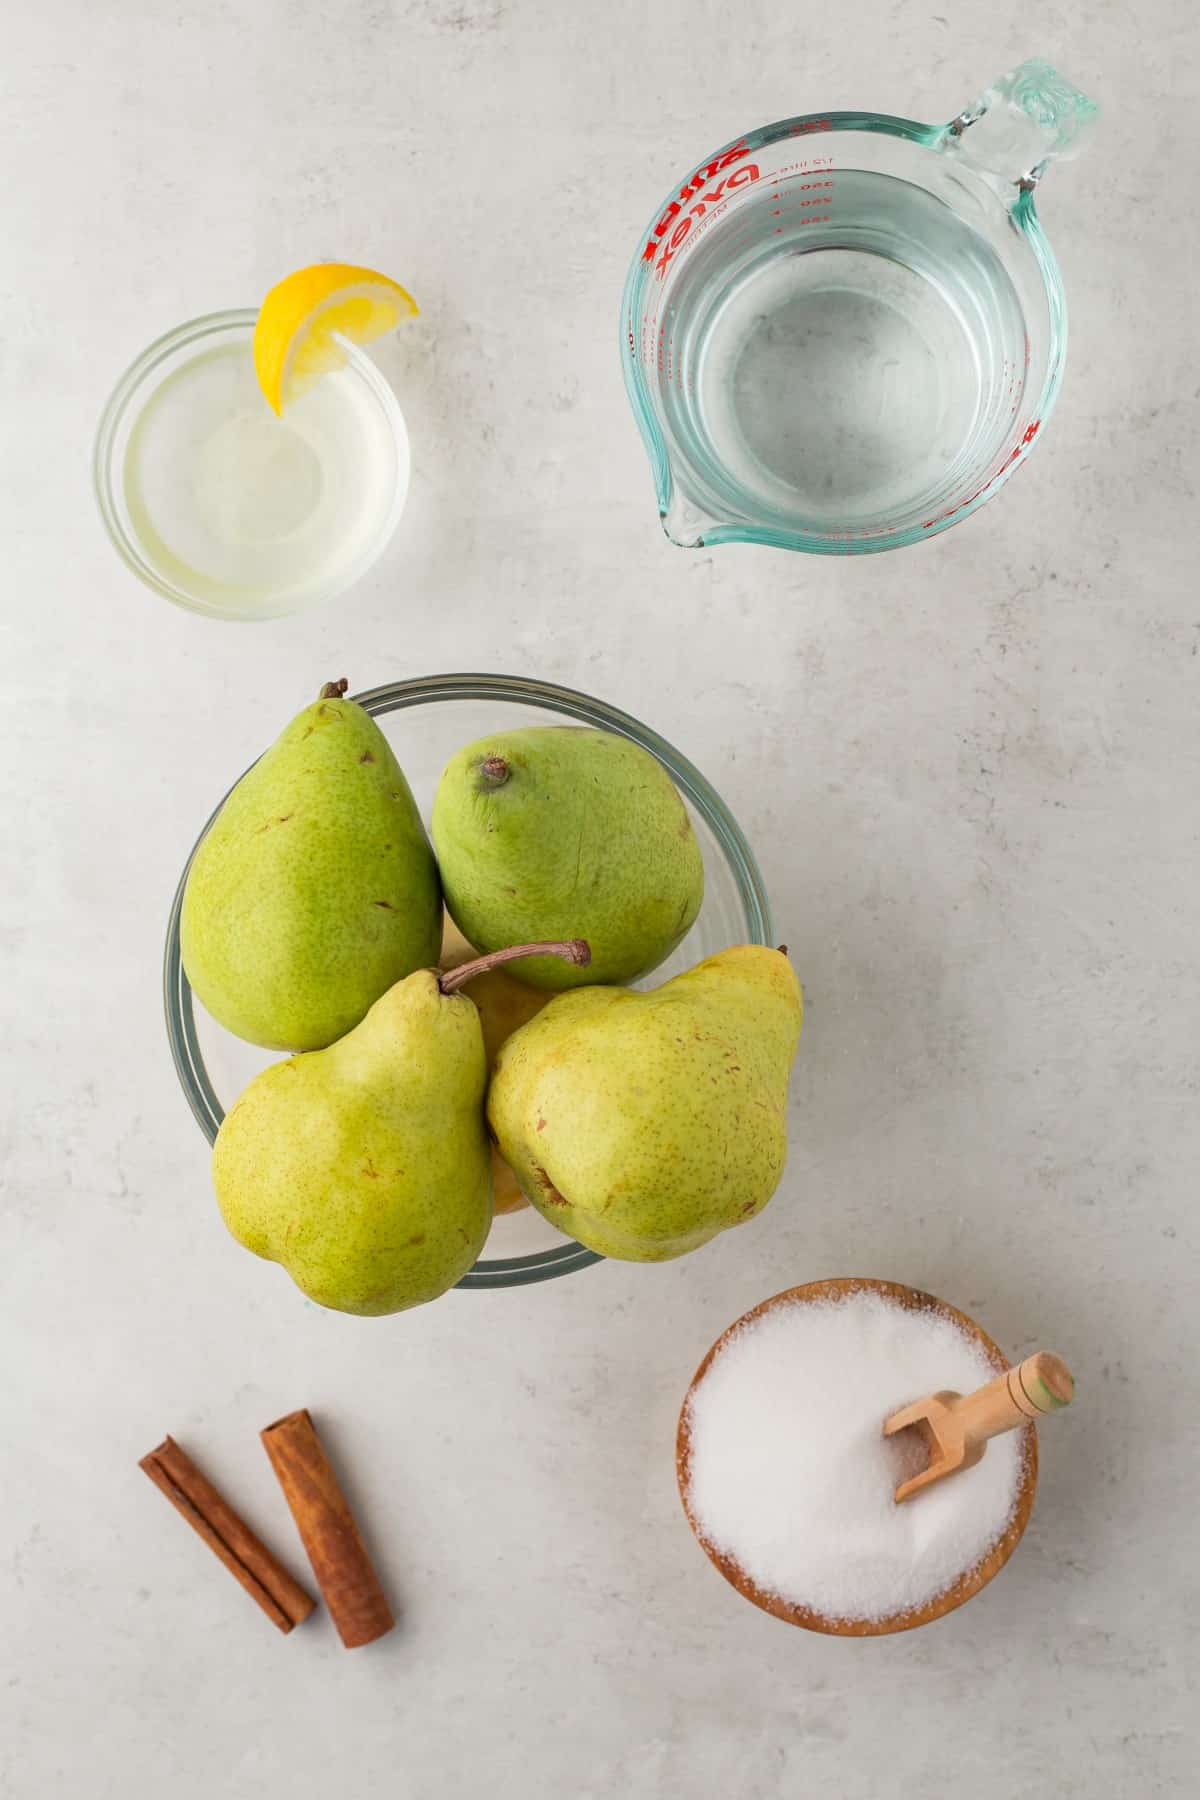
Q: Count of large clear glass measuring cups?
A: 1